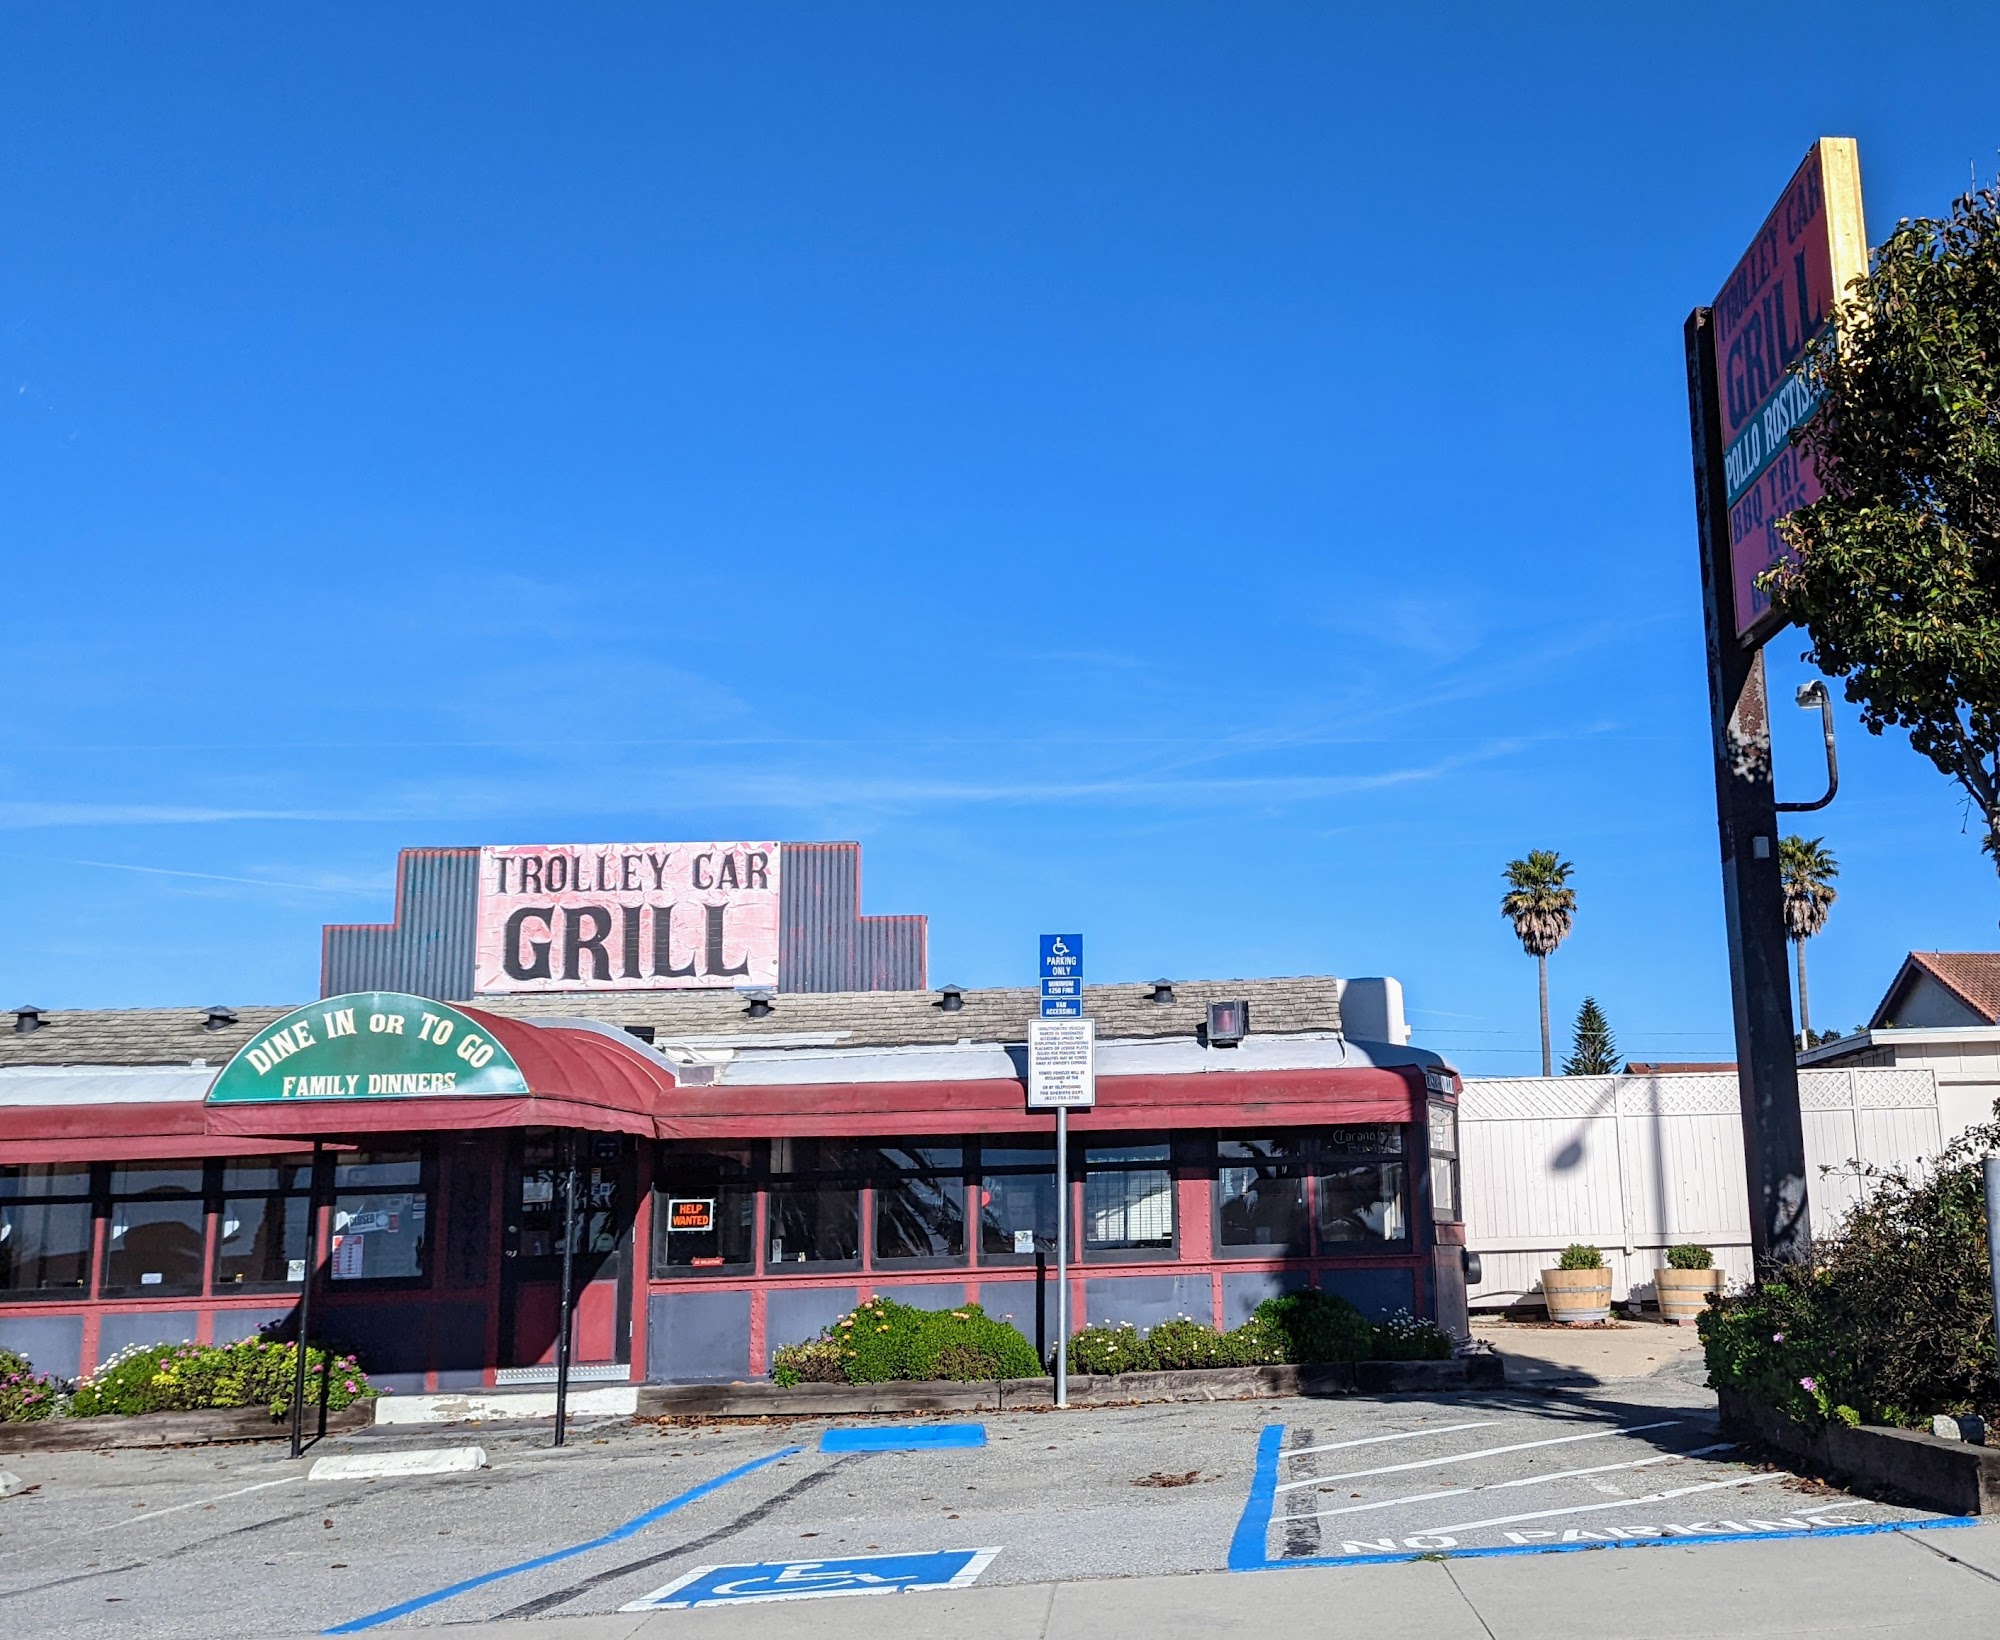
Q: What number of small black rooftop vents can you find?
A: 5